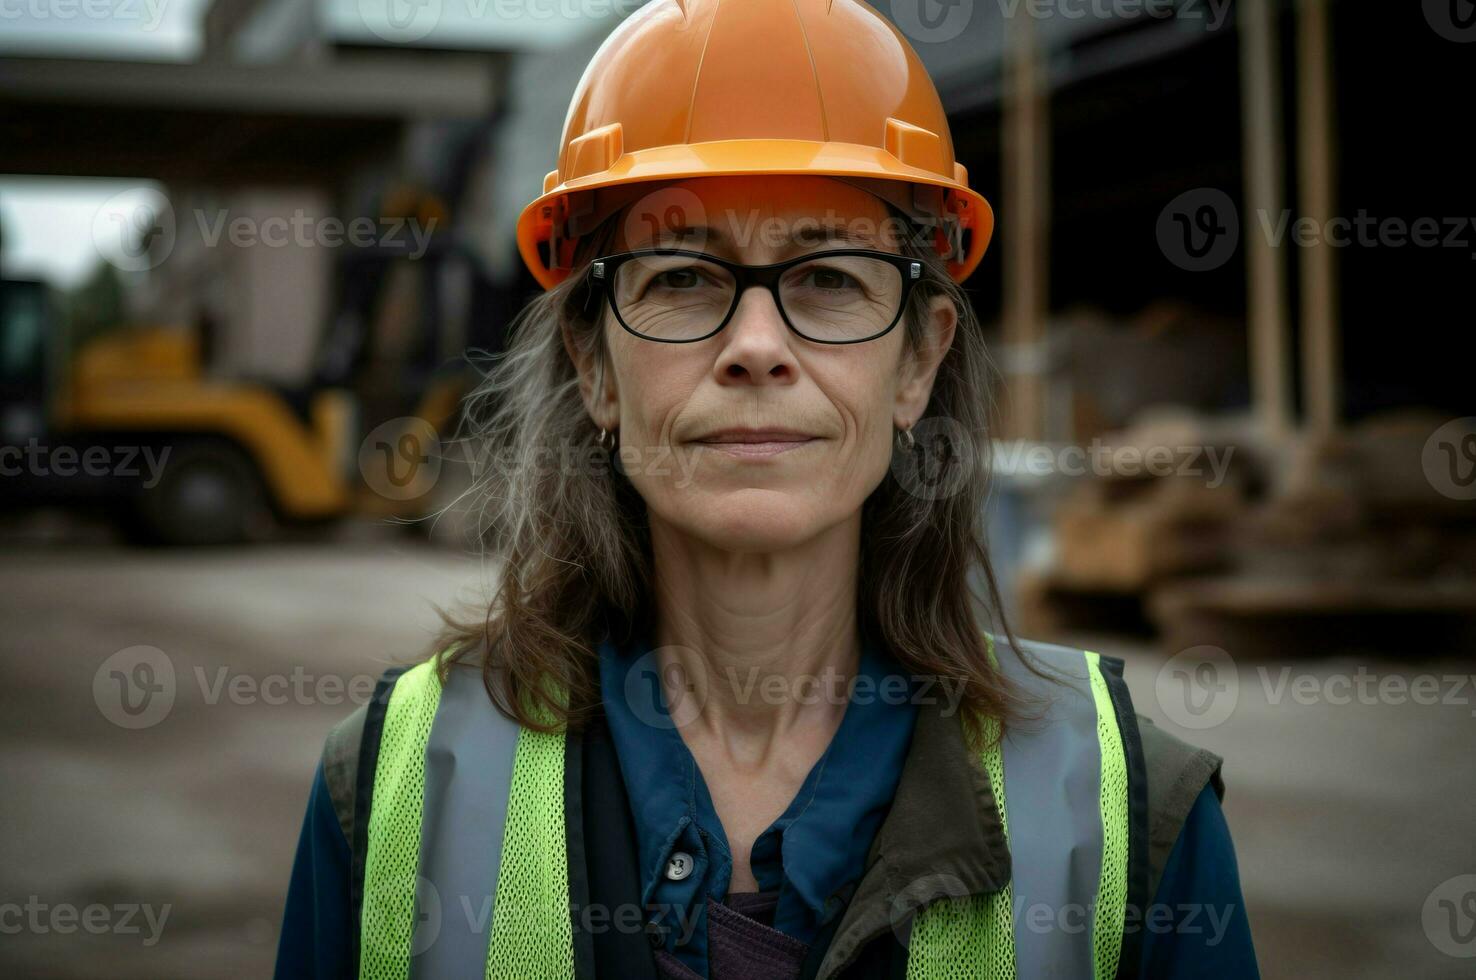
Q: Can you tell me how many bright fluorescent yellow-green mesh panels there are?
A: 4